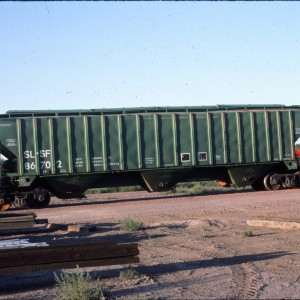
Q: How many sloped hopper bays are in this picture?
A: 3